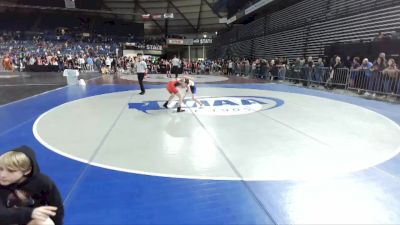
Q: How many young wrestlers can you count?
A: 2